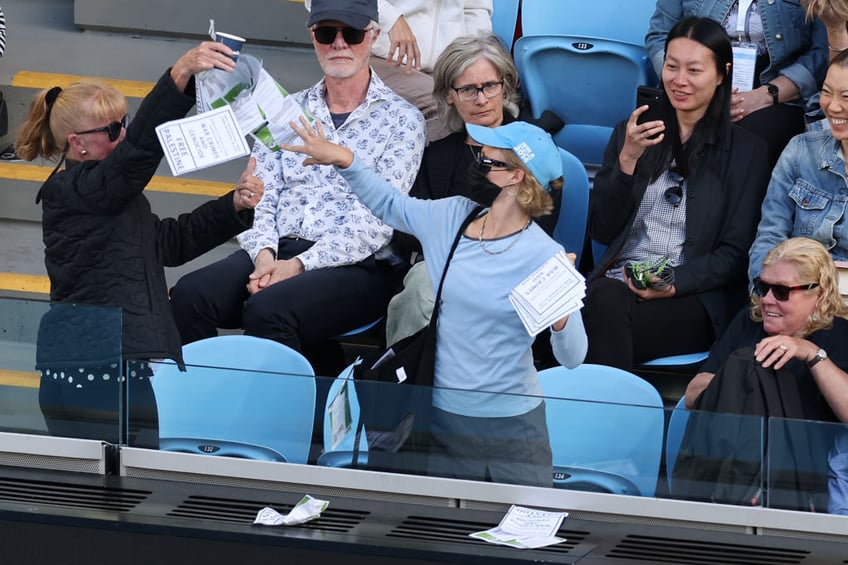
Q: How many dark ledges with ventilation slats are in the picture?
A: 1